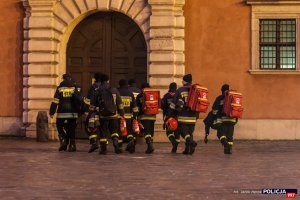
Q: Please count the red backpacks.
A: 3